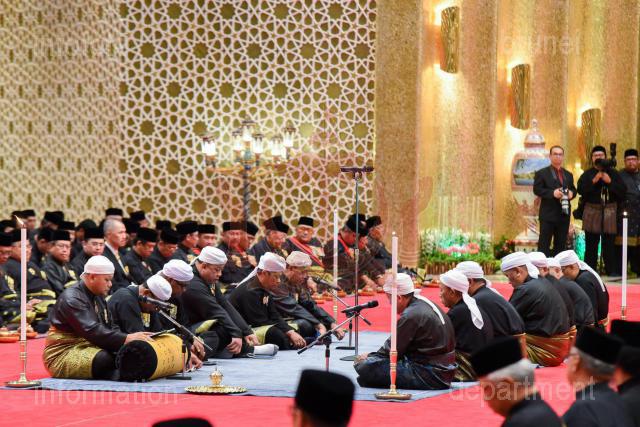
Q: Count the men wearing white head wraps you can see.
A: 13